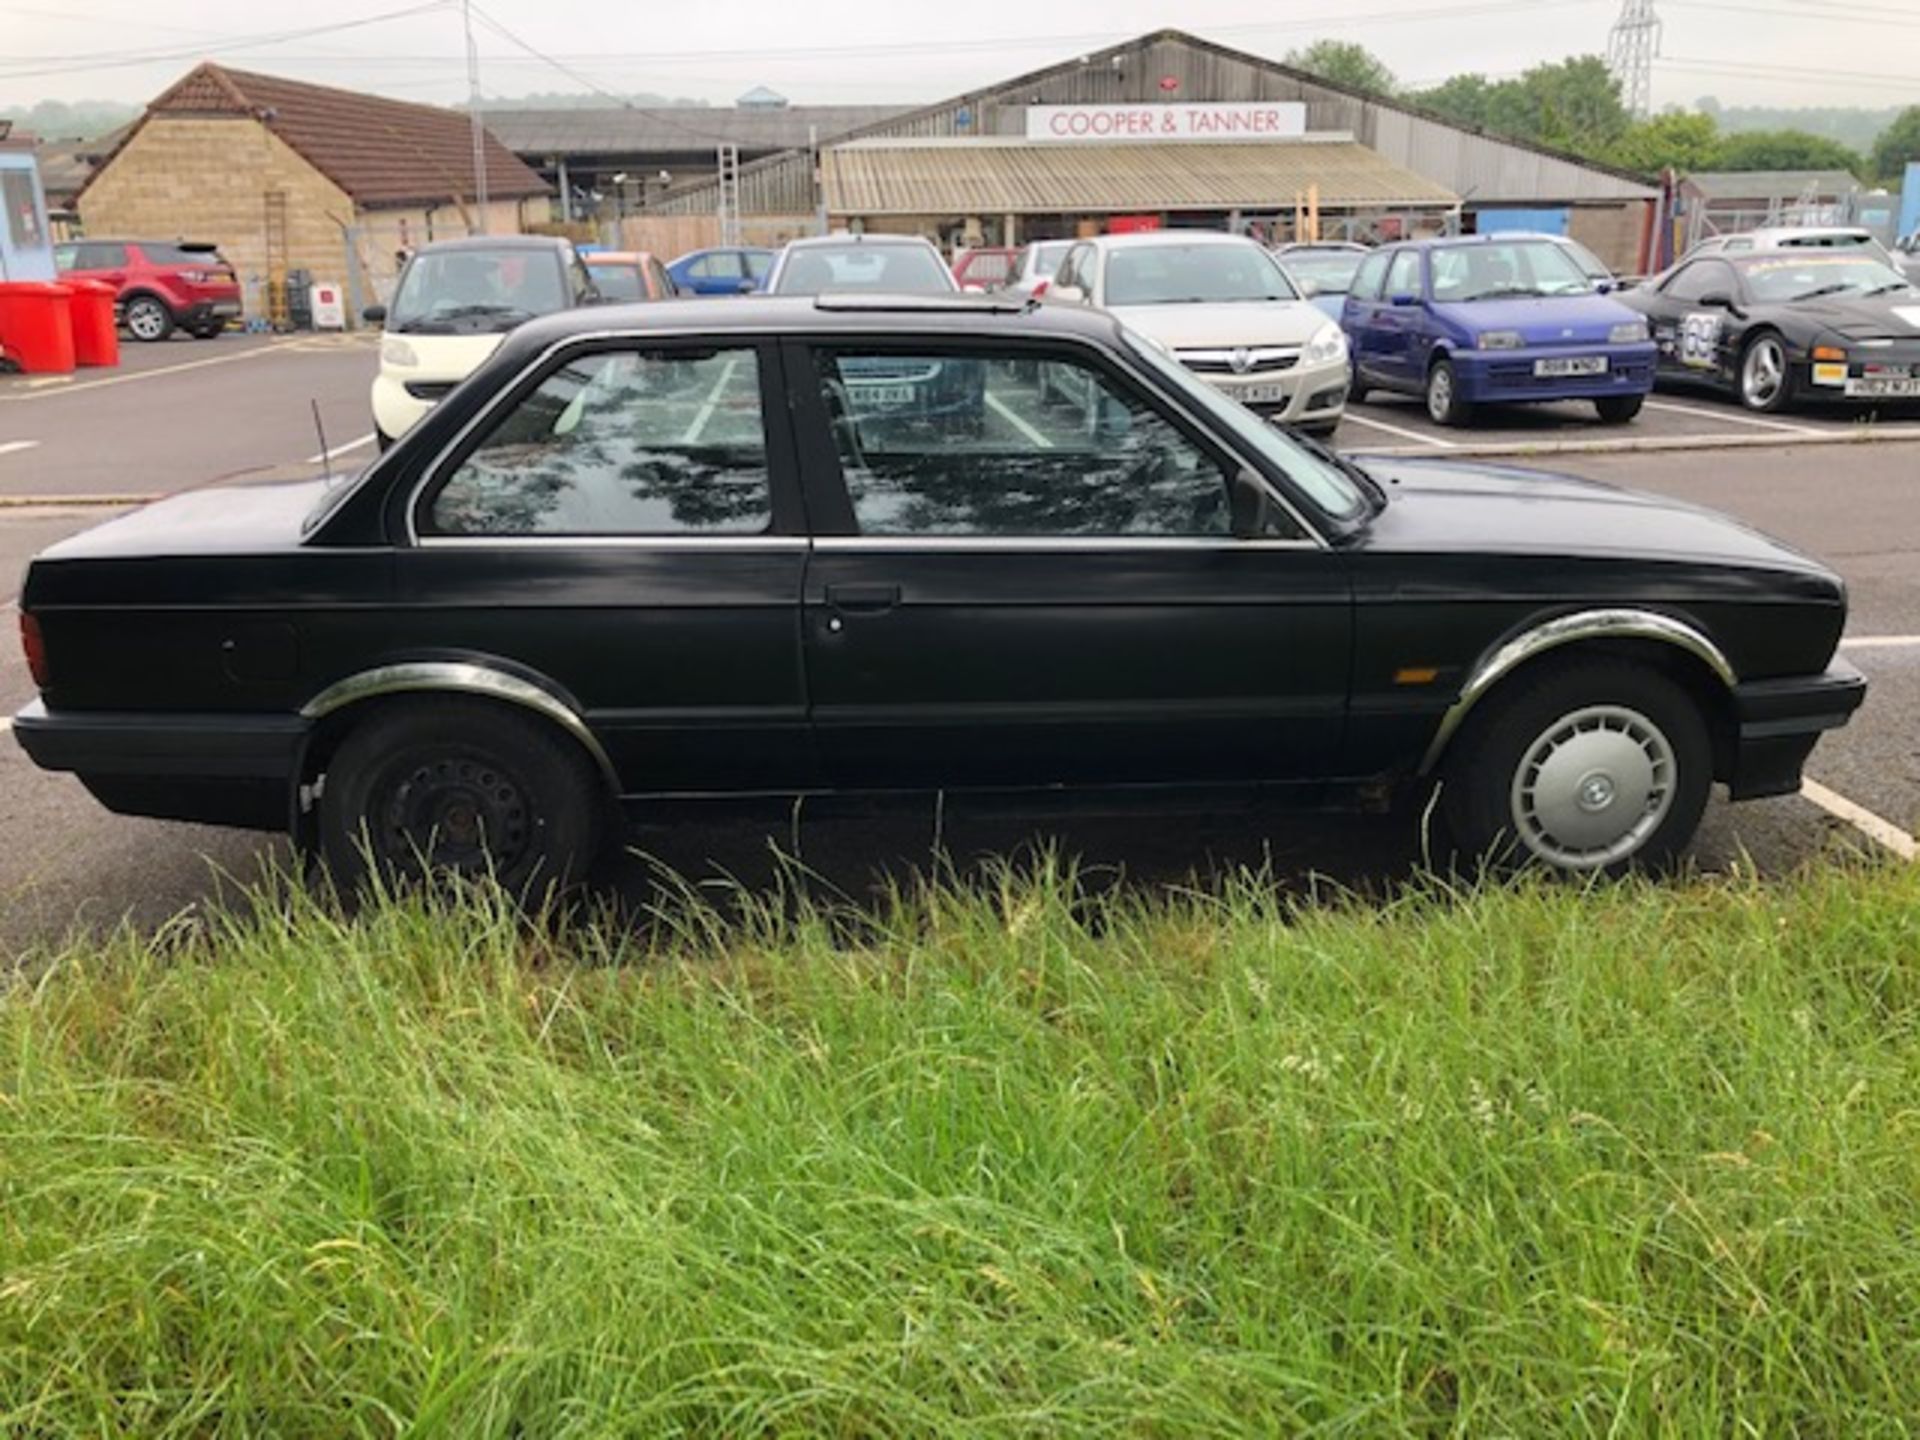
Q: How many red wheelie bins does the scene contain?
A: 2